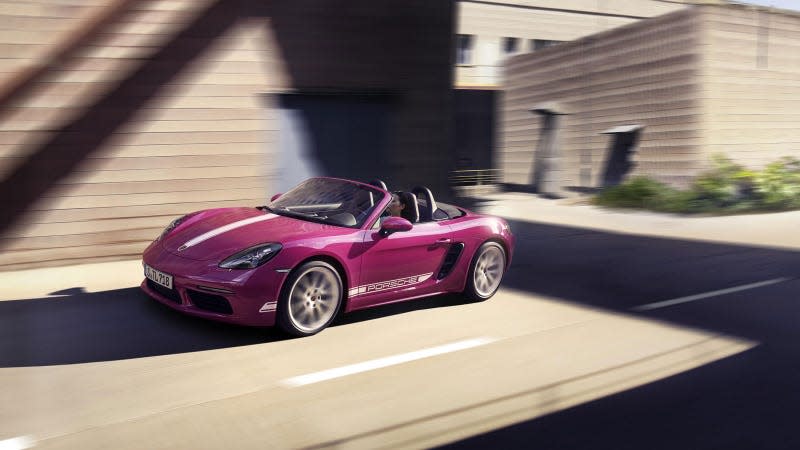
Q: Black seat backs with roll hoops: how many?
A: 2